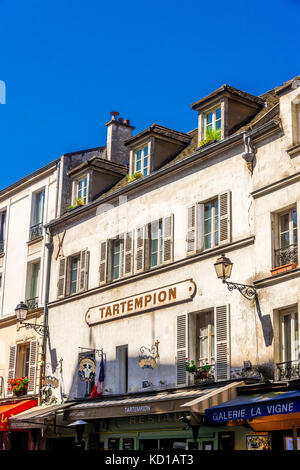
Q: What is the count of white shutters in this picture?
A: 12